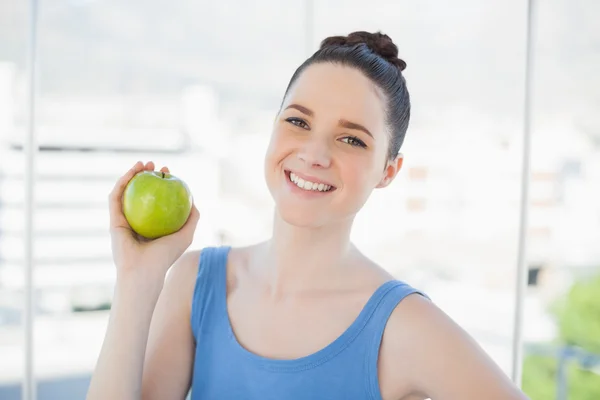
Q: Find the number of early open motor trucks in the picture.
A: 0